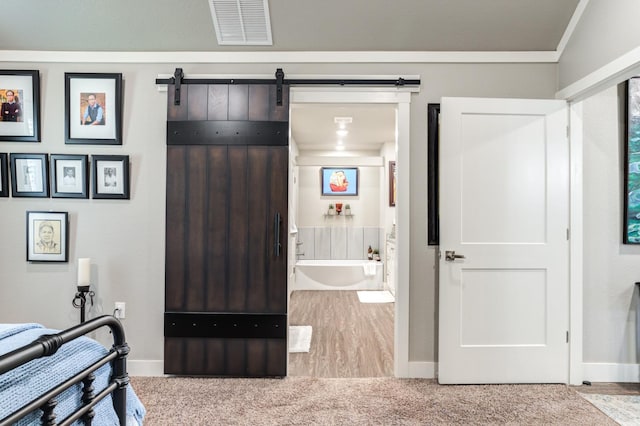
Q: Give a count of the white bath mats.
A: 2